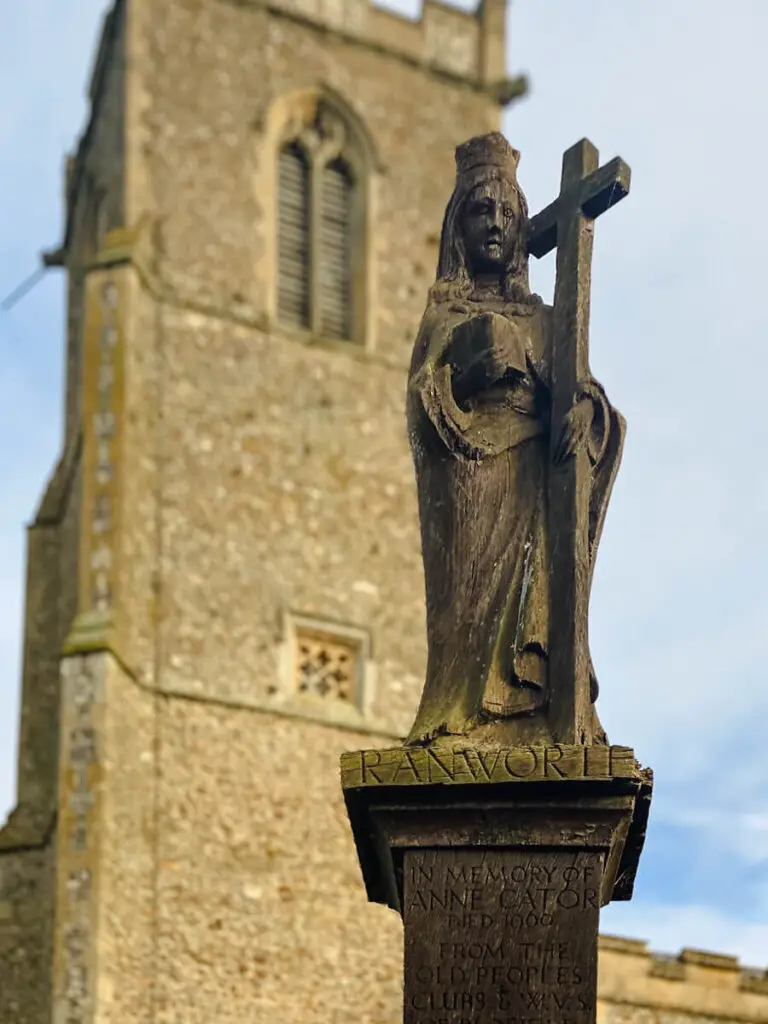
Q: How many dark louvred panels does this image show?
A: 2